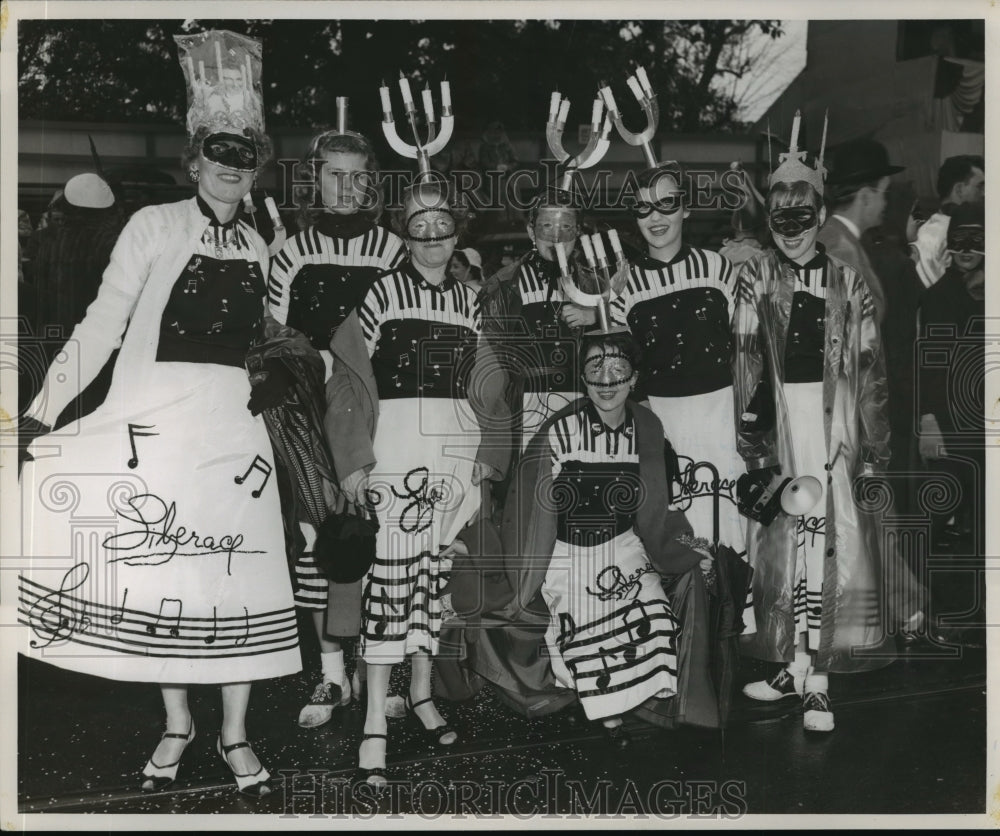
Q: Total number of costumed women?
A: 7